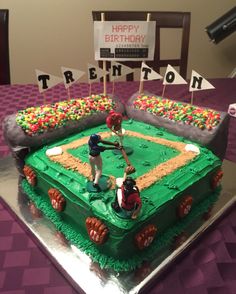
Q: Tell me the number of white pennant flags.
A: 7